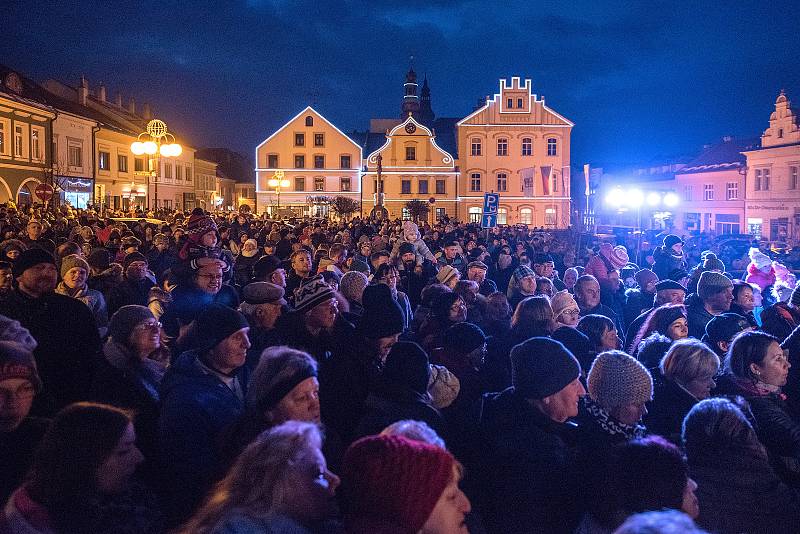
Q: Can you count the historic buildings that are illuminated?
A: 3